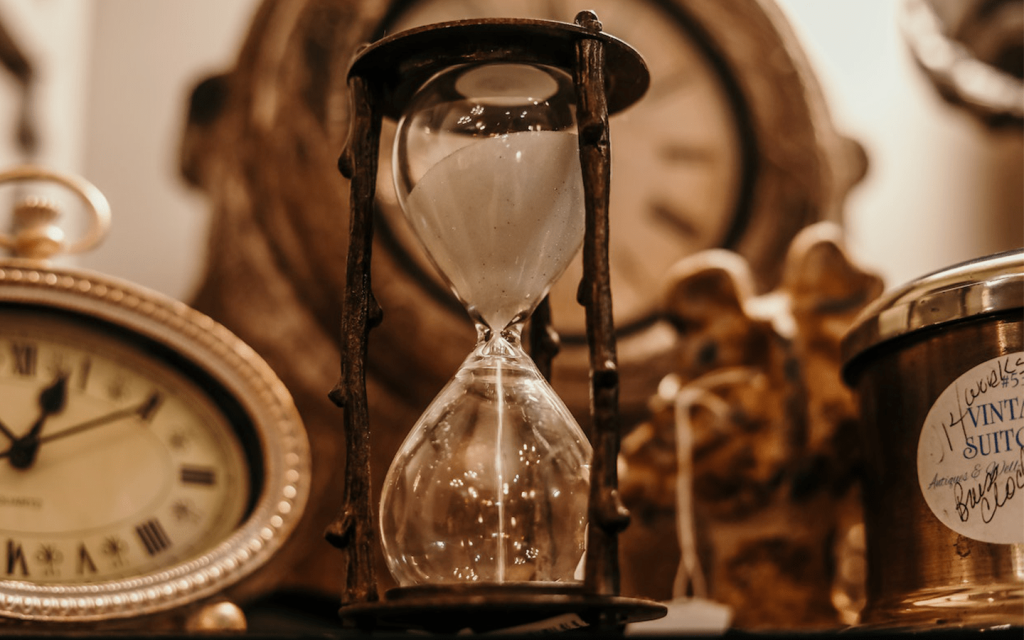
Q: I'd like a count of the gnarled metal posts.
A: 3